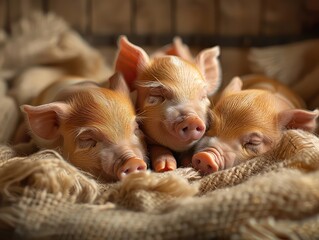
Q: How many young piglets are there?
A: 3